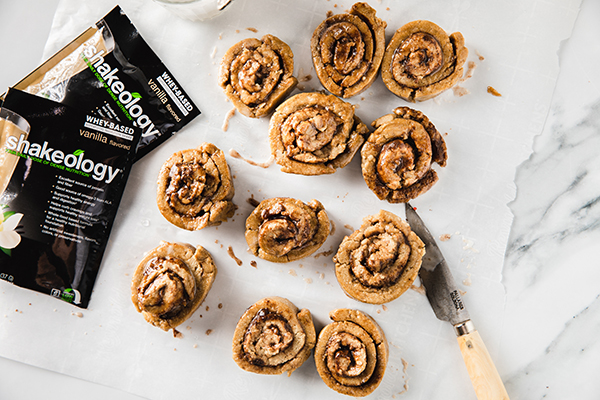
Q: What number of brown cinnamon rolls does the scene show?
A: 11